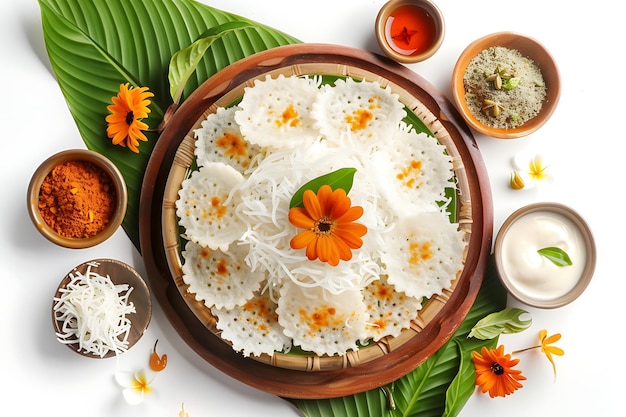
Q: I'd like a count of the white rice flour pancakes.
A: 10